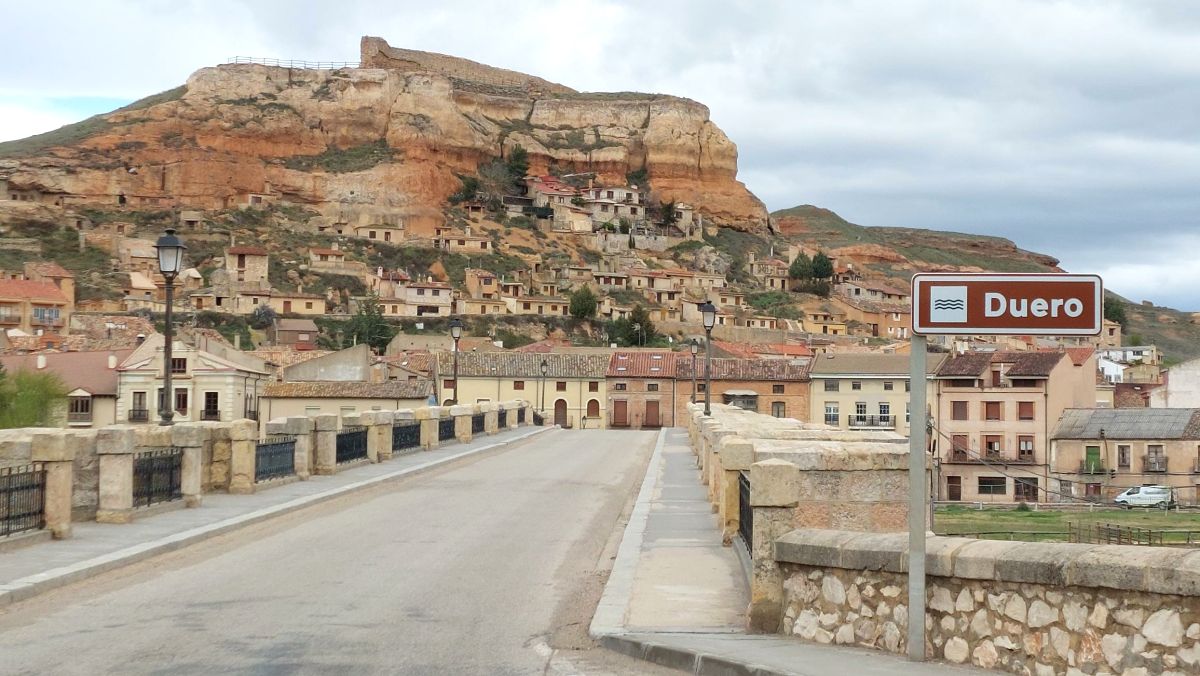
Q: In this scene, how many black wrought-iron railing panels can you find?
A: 11